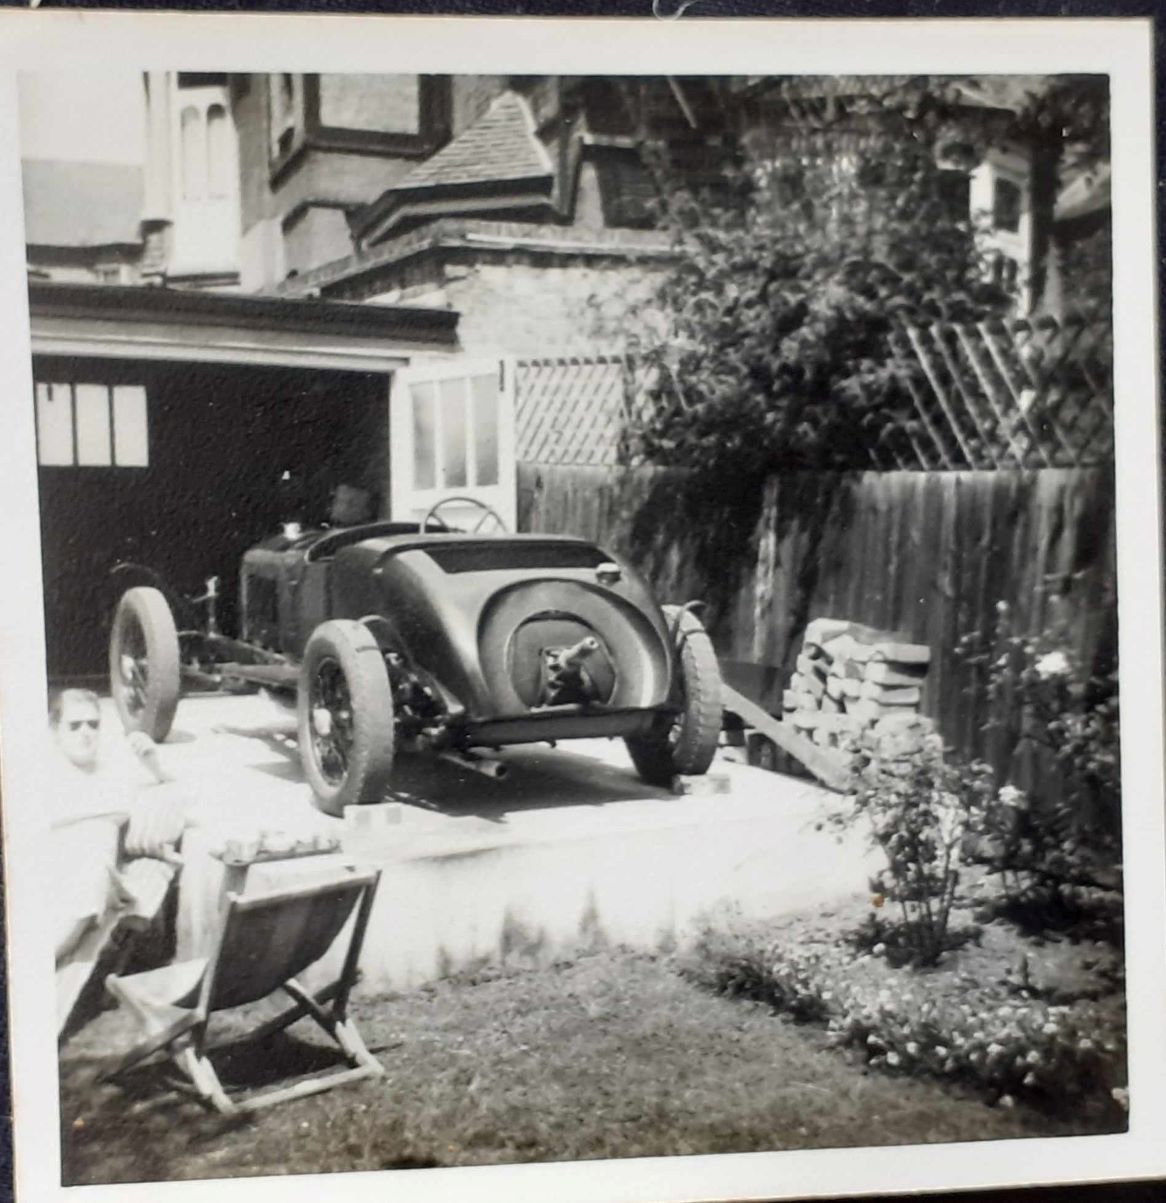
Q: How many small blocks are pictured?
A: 2